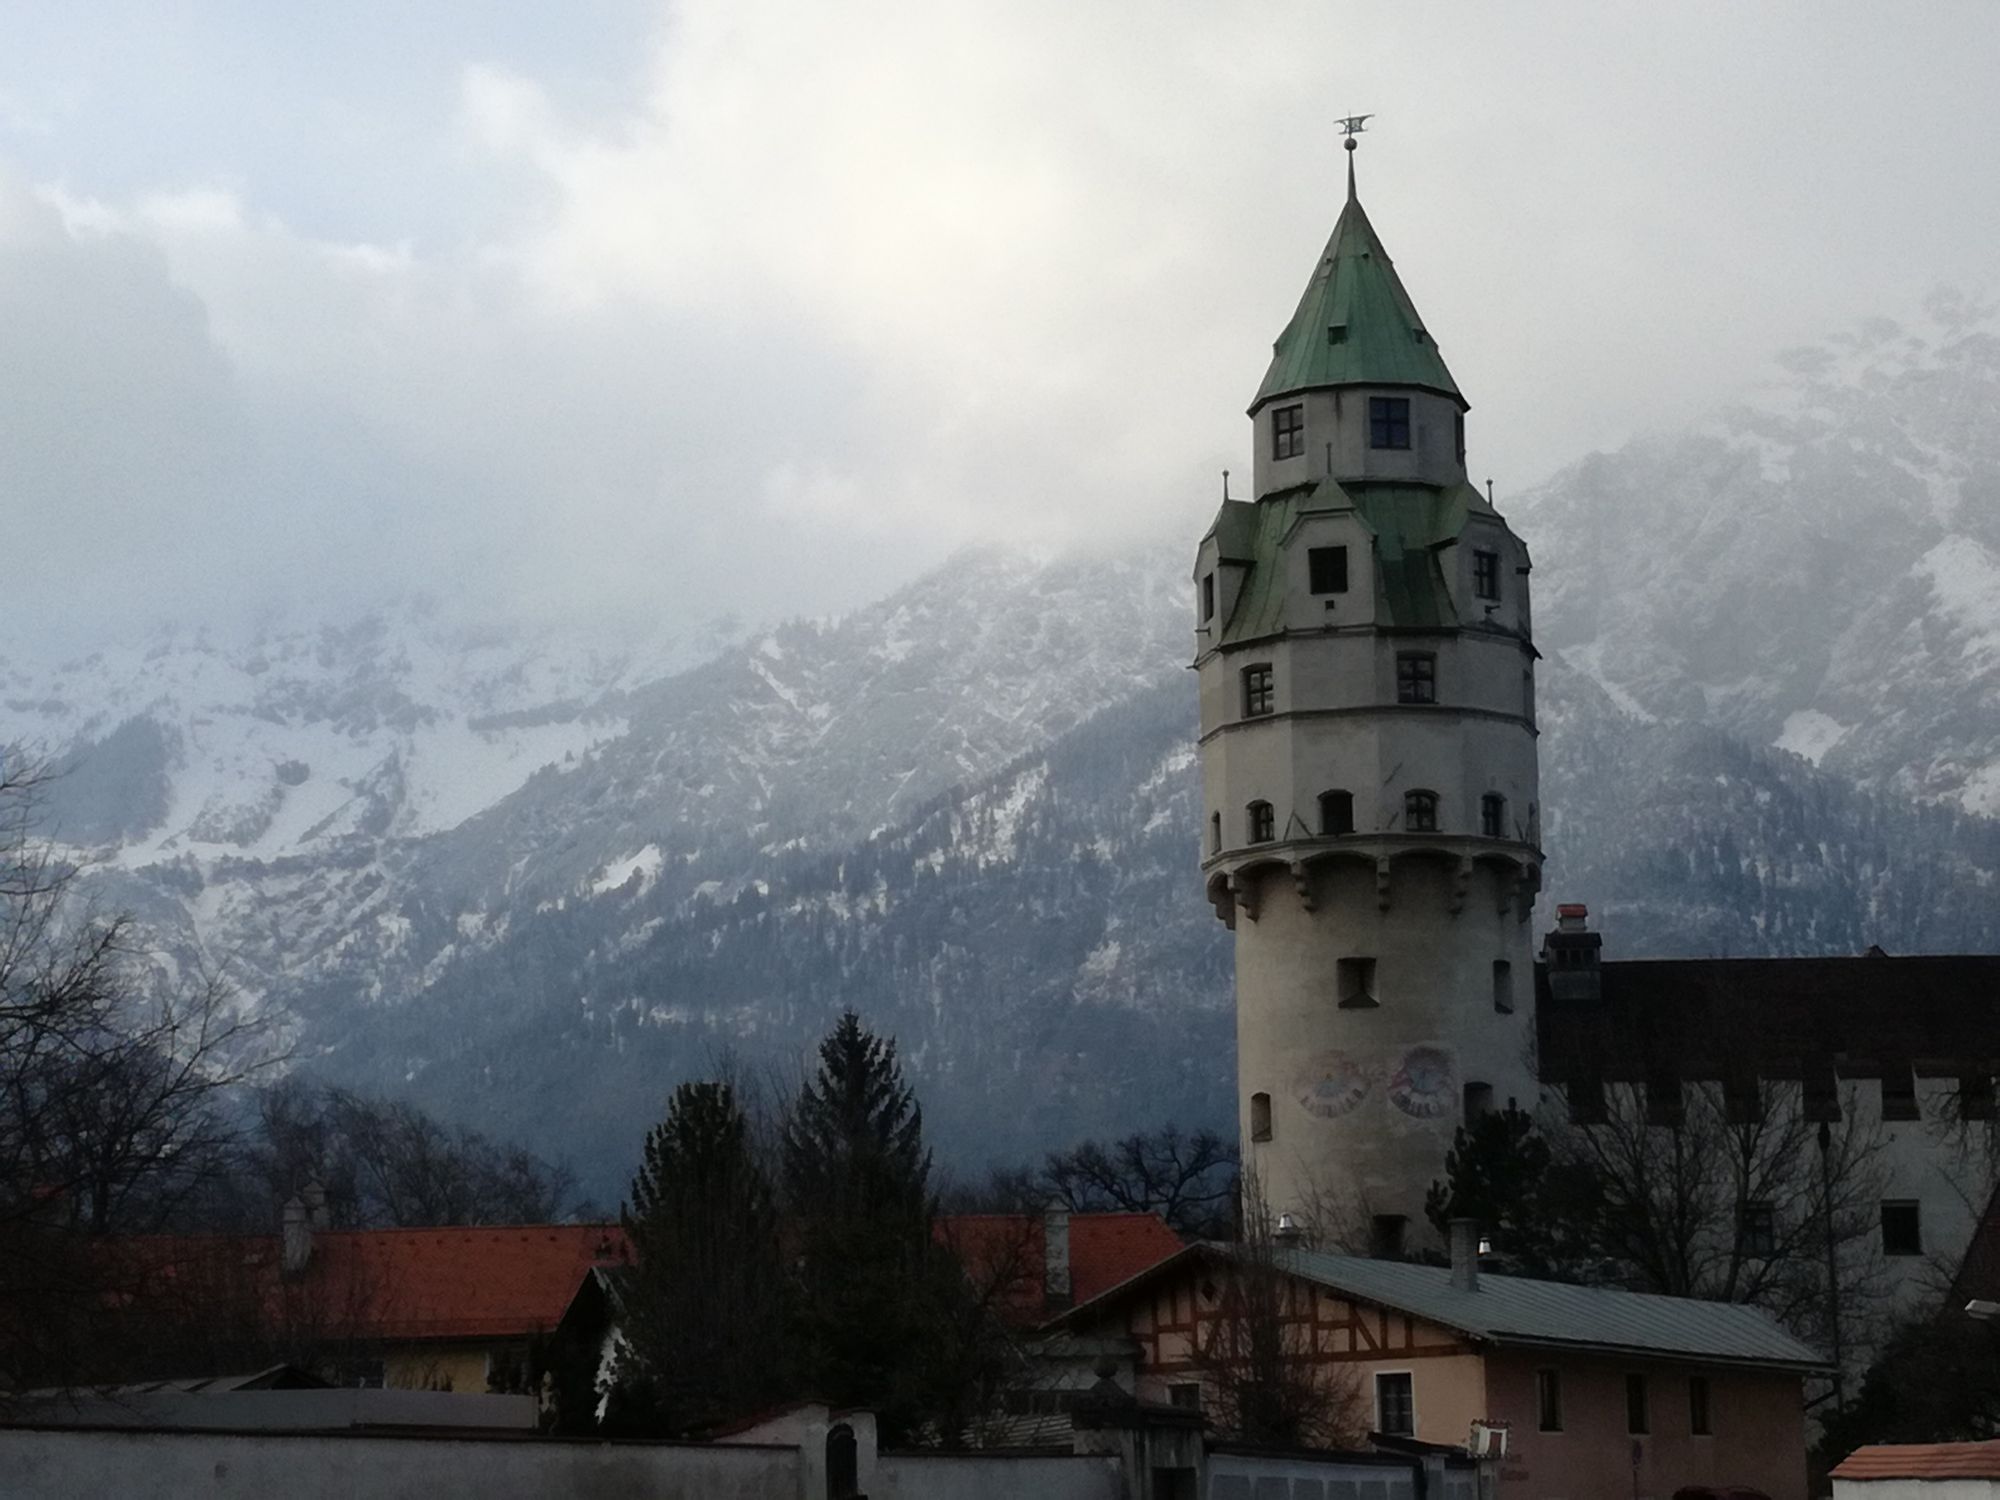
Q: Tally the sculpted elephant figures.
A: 0